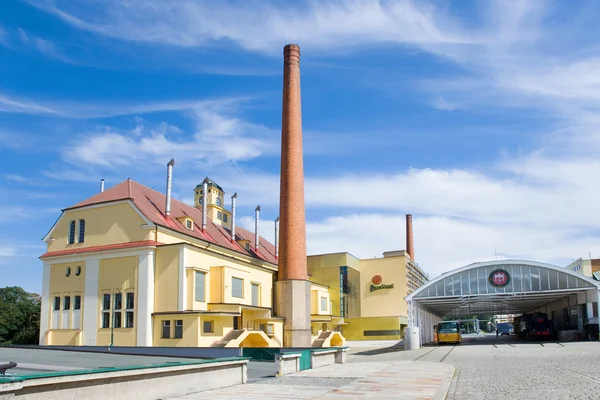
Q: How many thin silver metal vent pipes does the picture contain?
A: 6